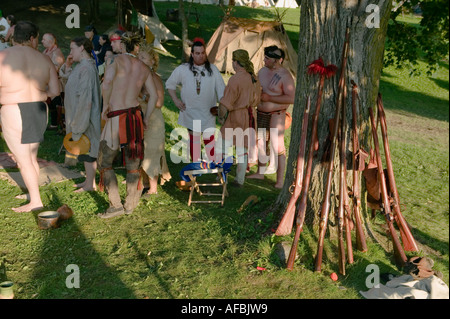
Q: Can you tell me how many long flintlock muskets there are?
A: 8